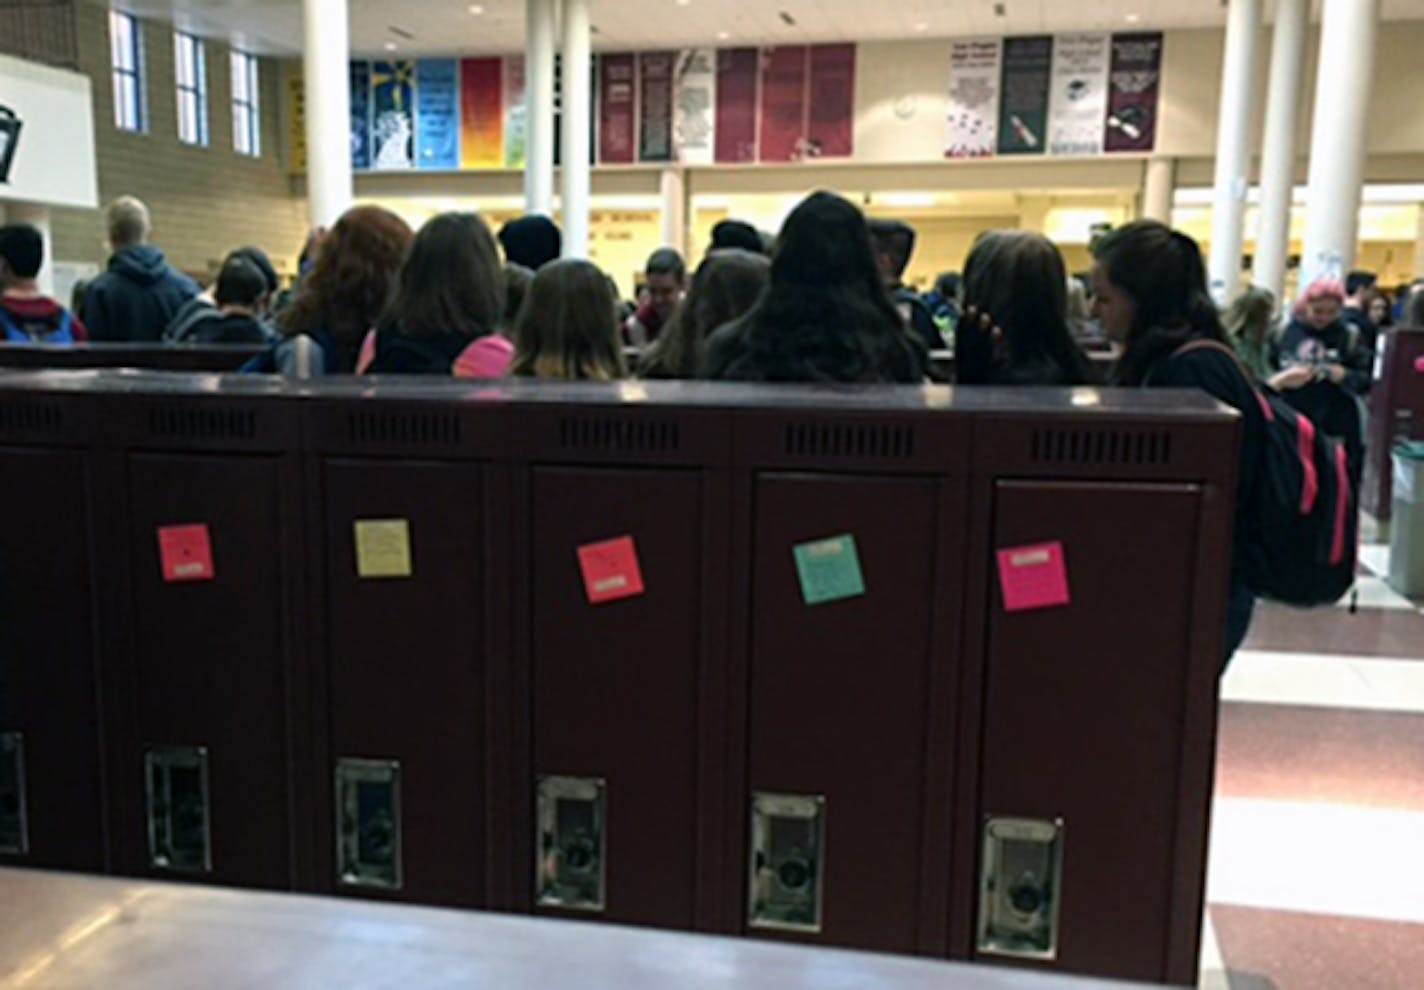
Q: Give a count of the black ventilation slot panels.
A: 6